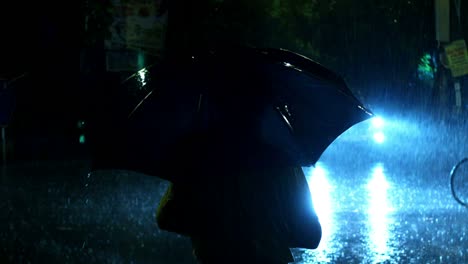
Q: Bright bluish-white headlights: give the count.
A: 2